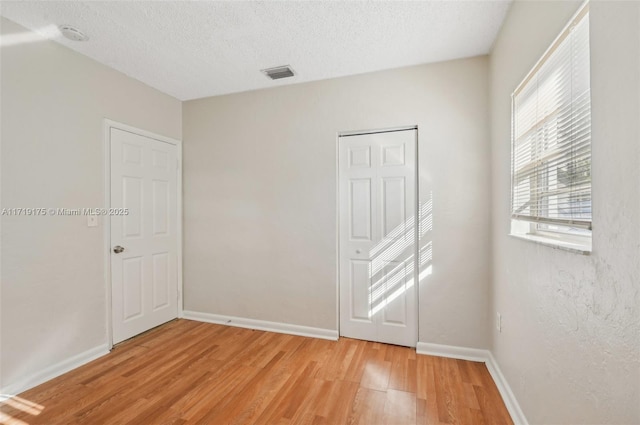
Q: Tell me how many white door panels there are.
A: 12